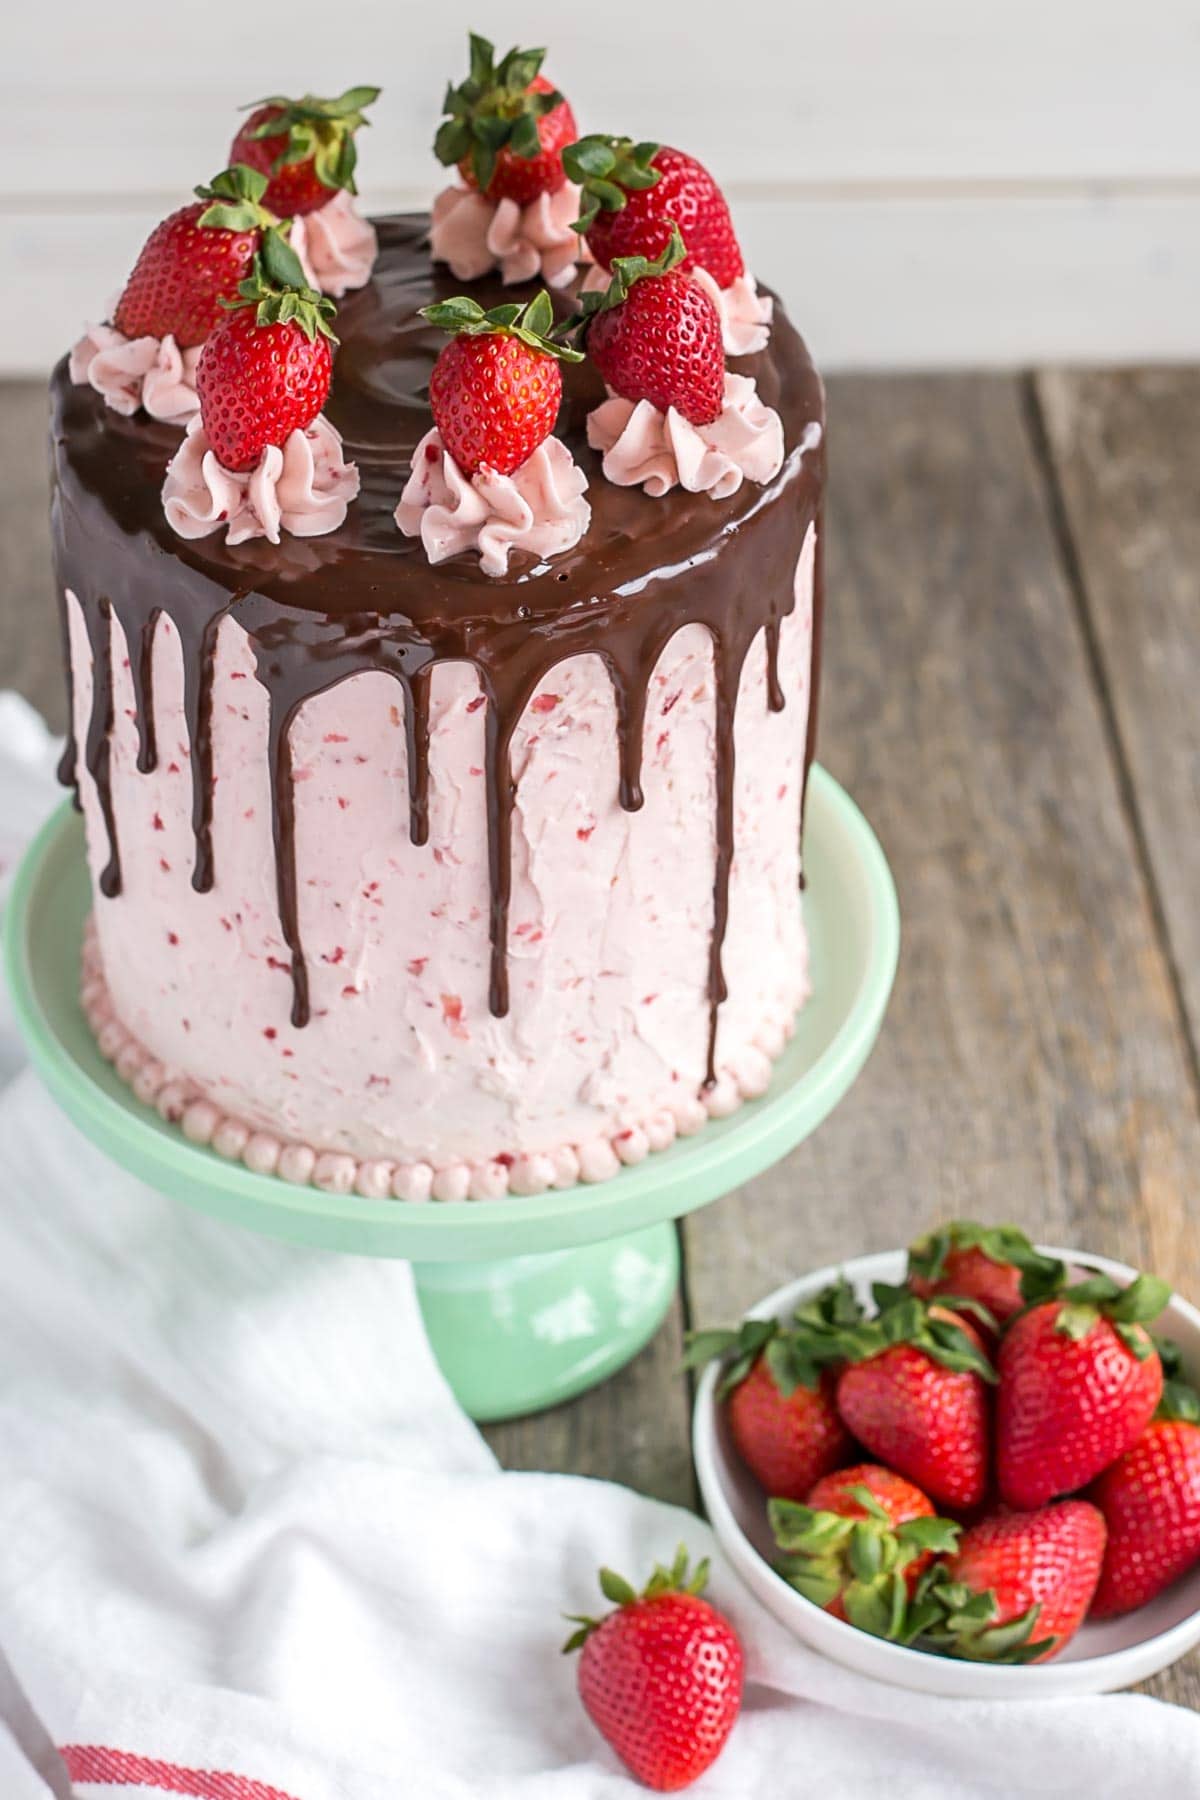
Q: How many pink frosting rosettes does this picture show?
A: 7